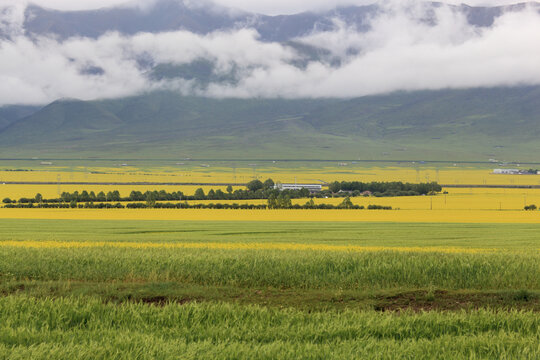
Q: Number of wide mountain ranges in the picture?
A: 1